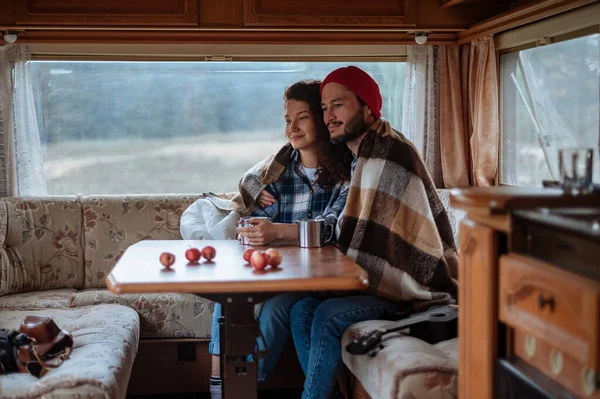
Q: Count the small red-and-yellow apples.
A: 6